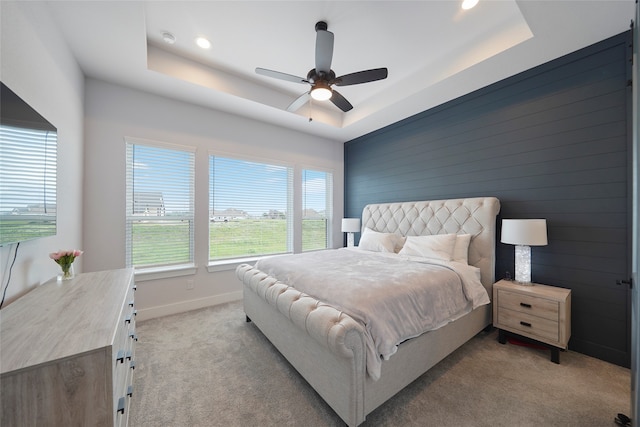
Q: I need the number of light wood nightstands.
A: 1